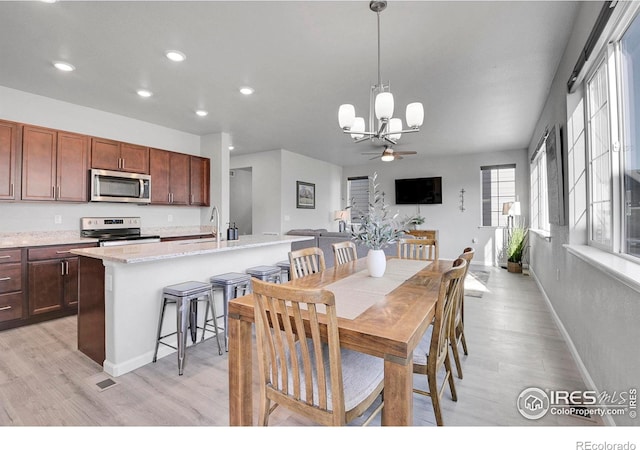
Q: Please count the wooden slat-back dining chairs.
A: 6